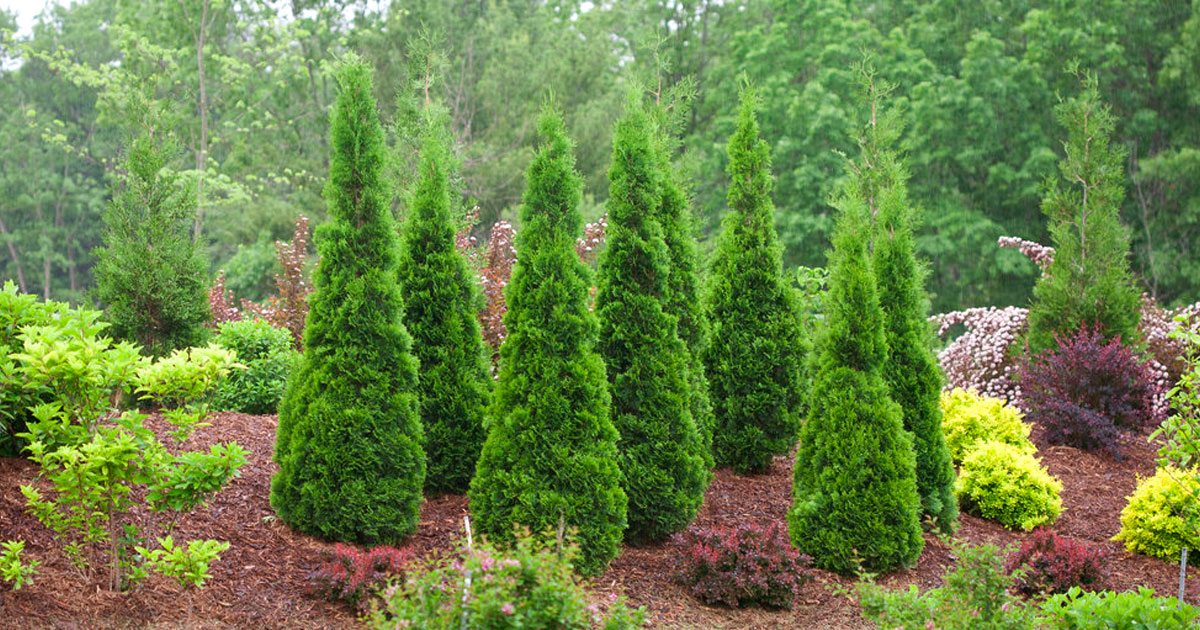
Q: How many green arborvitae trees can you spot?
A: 8